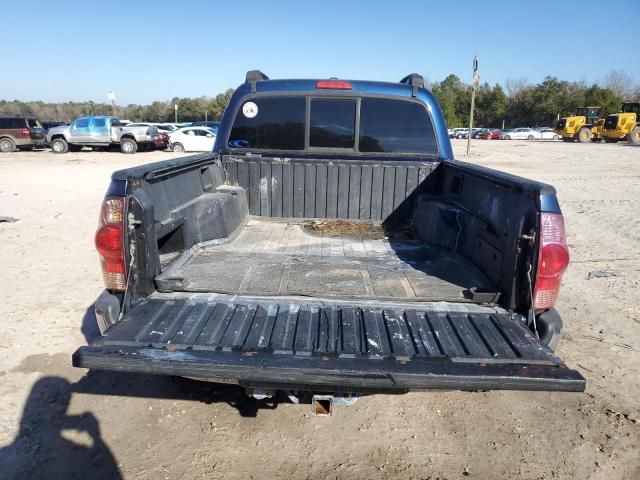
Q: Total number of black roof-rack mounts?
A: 2